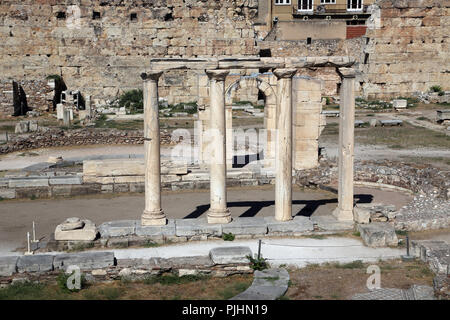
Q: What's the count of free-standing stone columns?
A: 4